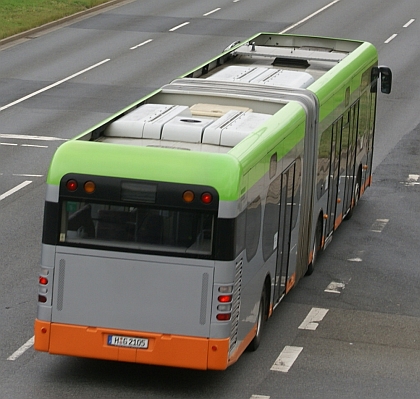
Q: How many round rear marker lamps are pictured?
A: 4